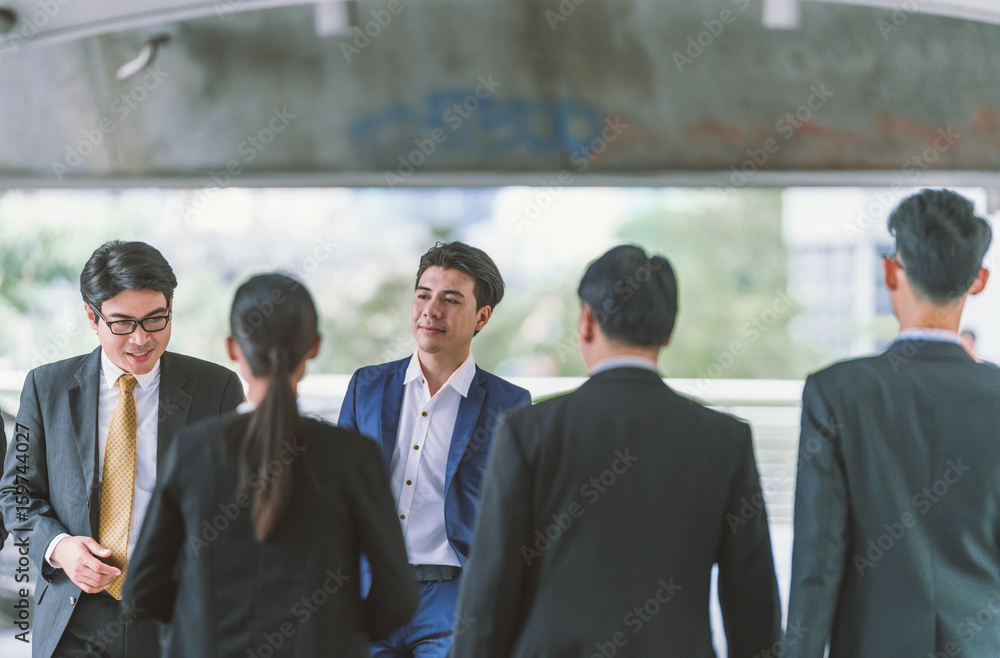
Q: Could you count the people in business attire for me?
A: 5